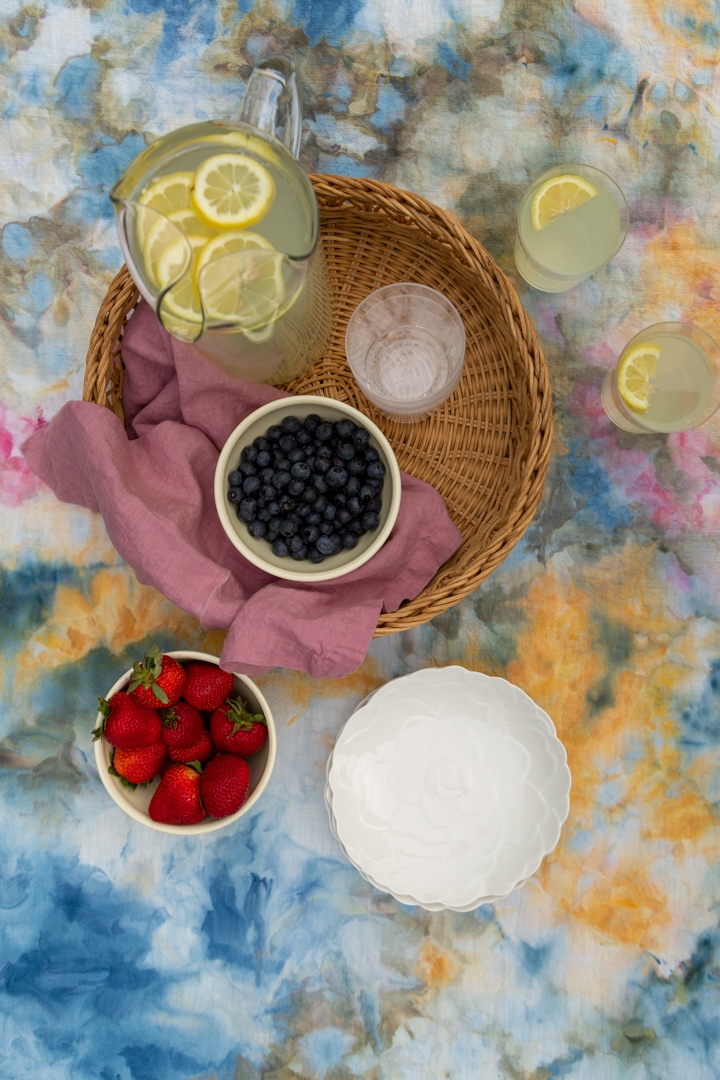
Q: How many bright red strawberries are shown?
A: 9